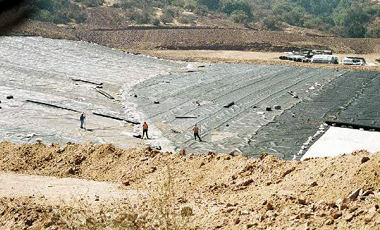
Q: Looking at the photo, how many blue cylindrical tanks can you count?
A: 0